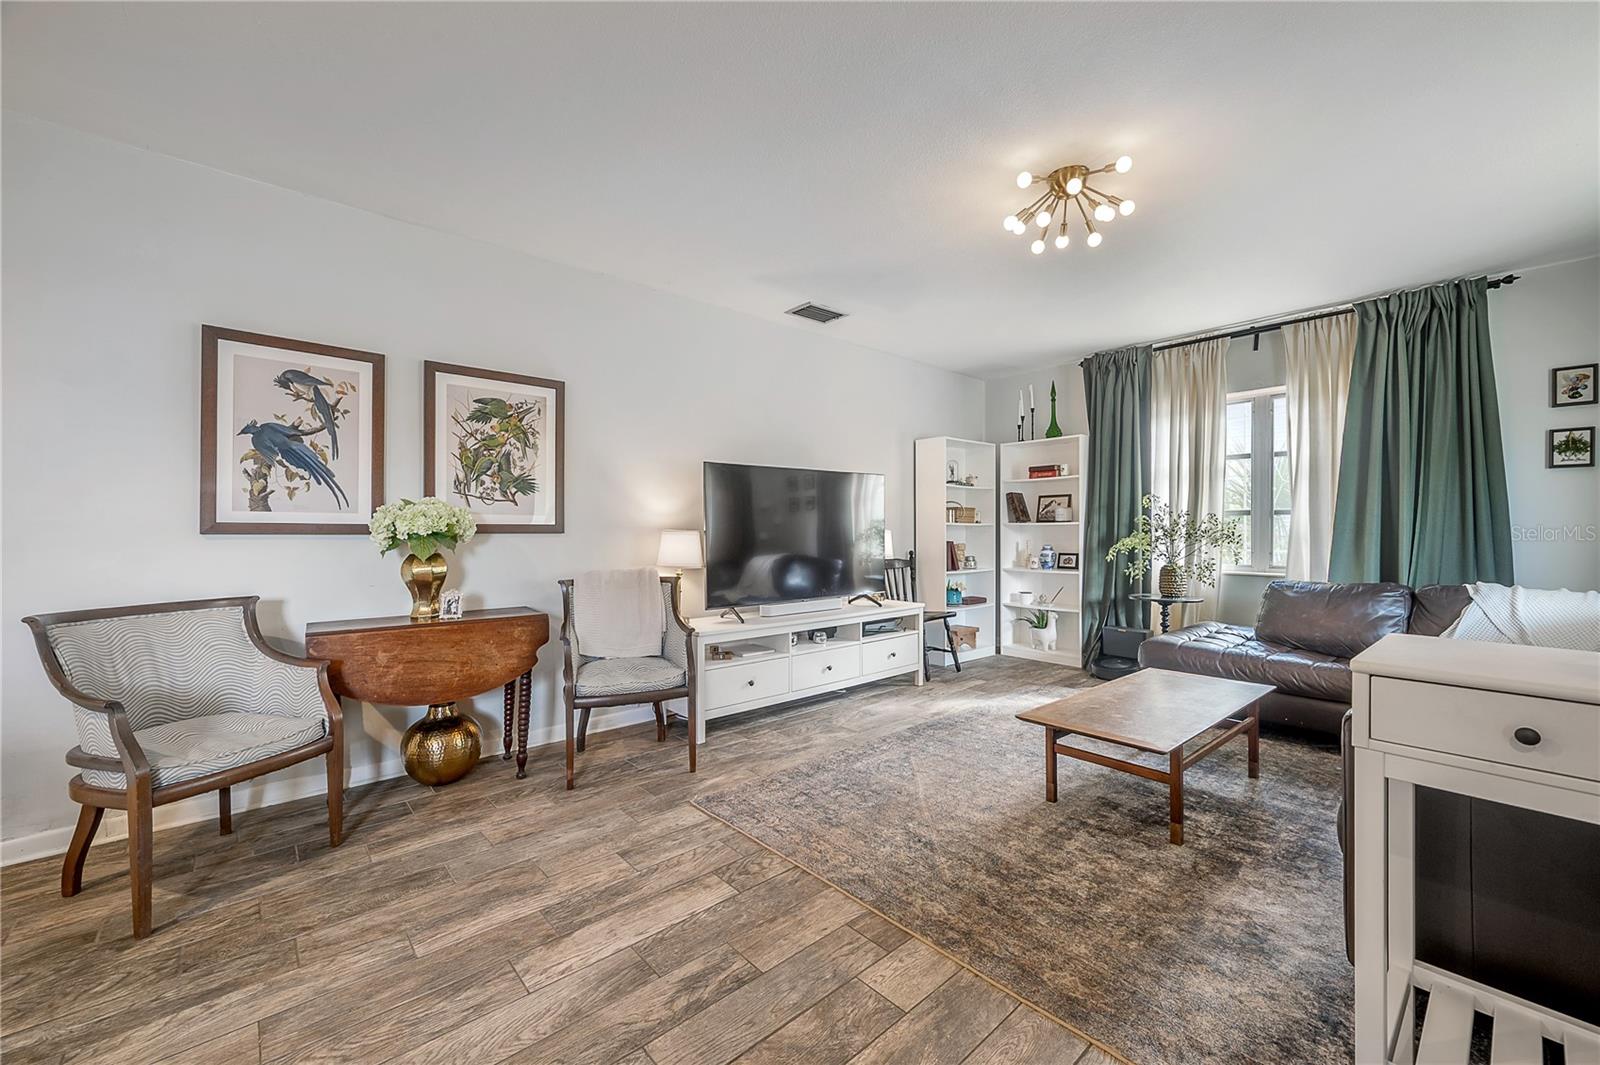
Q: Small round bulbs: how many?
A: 12